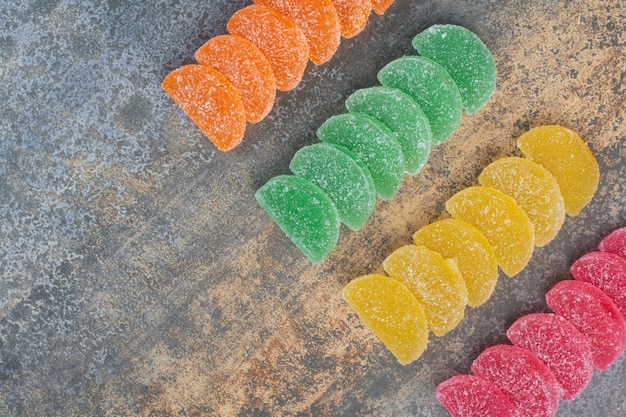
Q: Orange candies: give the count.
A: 6